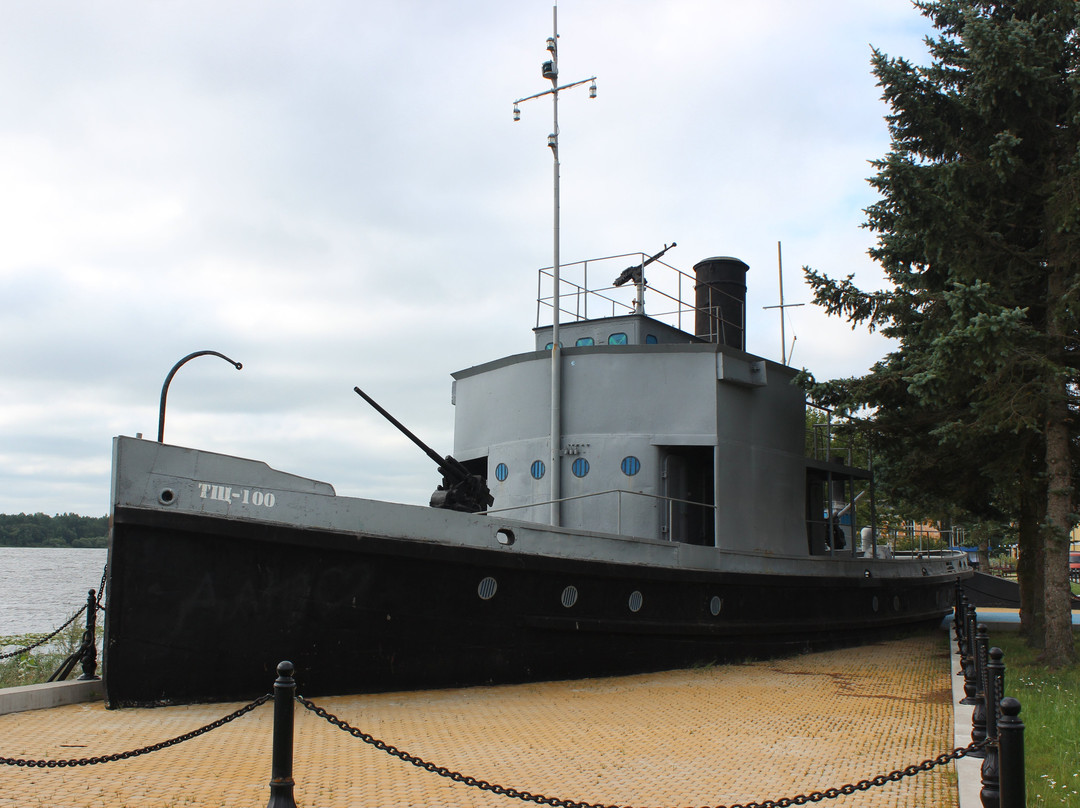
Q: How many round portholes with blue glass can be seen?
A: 4